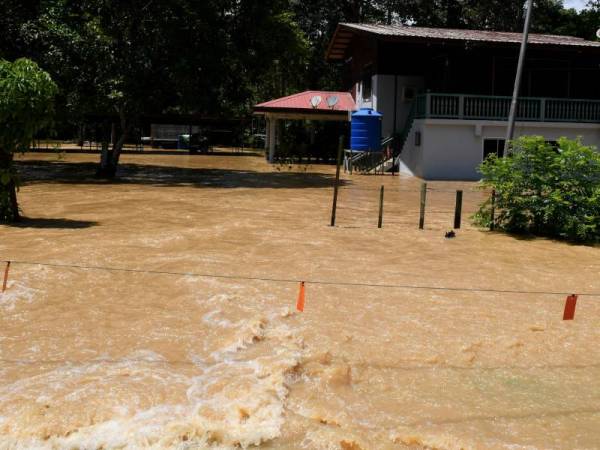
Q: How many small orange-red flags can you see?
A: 3